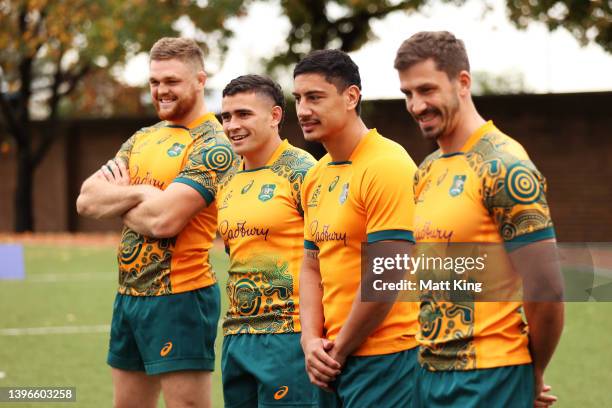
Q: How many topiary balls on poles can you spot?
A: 0